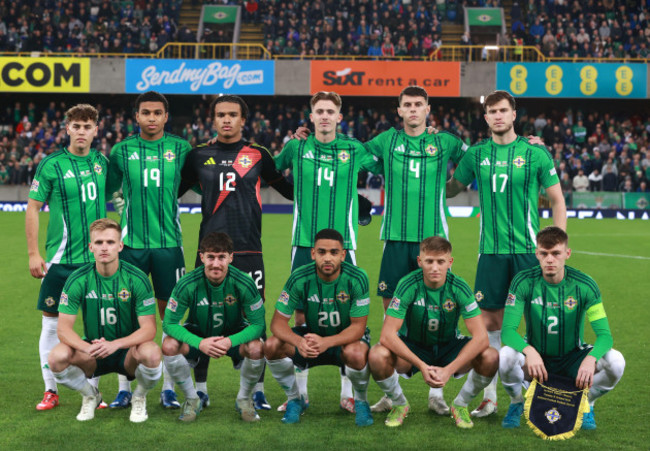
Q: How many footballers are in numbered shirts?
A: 11